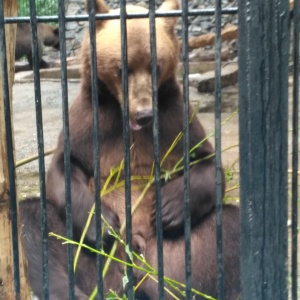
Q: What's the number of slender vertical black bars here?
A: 9